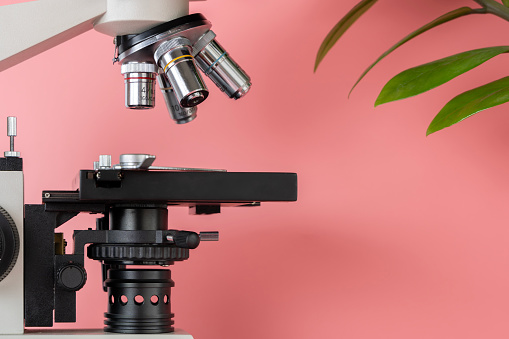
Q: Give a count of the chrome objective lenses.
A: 4